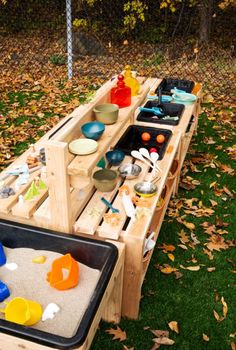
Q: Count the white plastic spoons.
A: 3